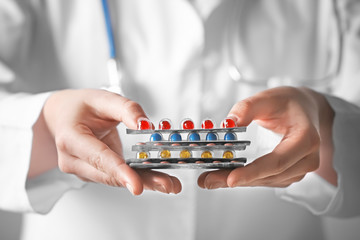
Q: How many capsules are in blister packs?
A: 15